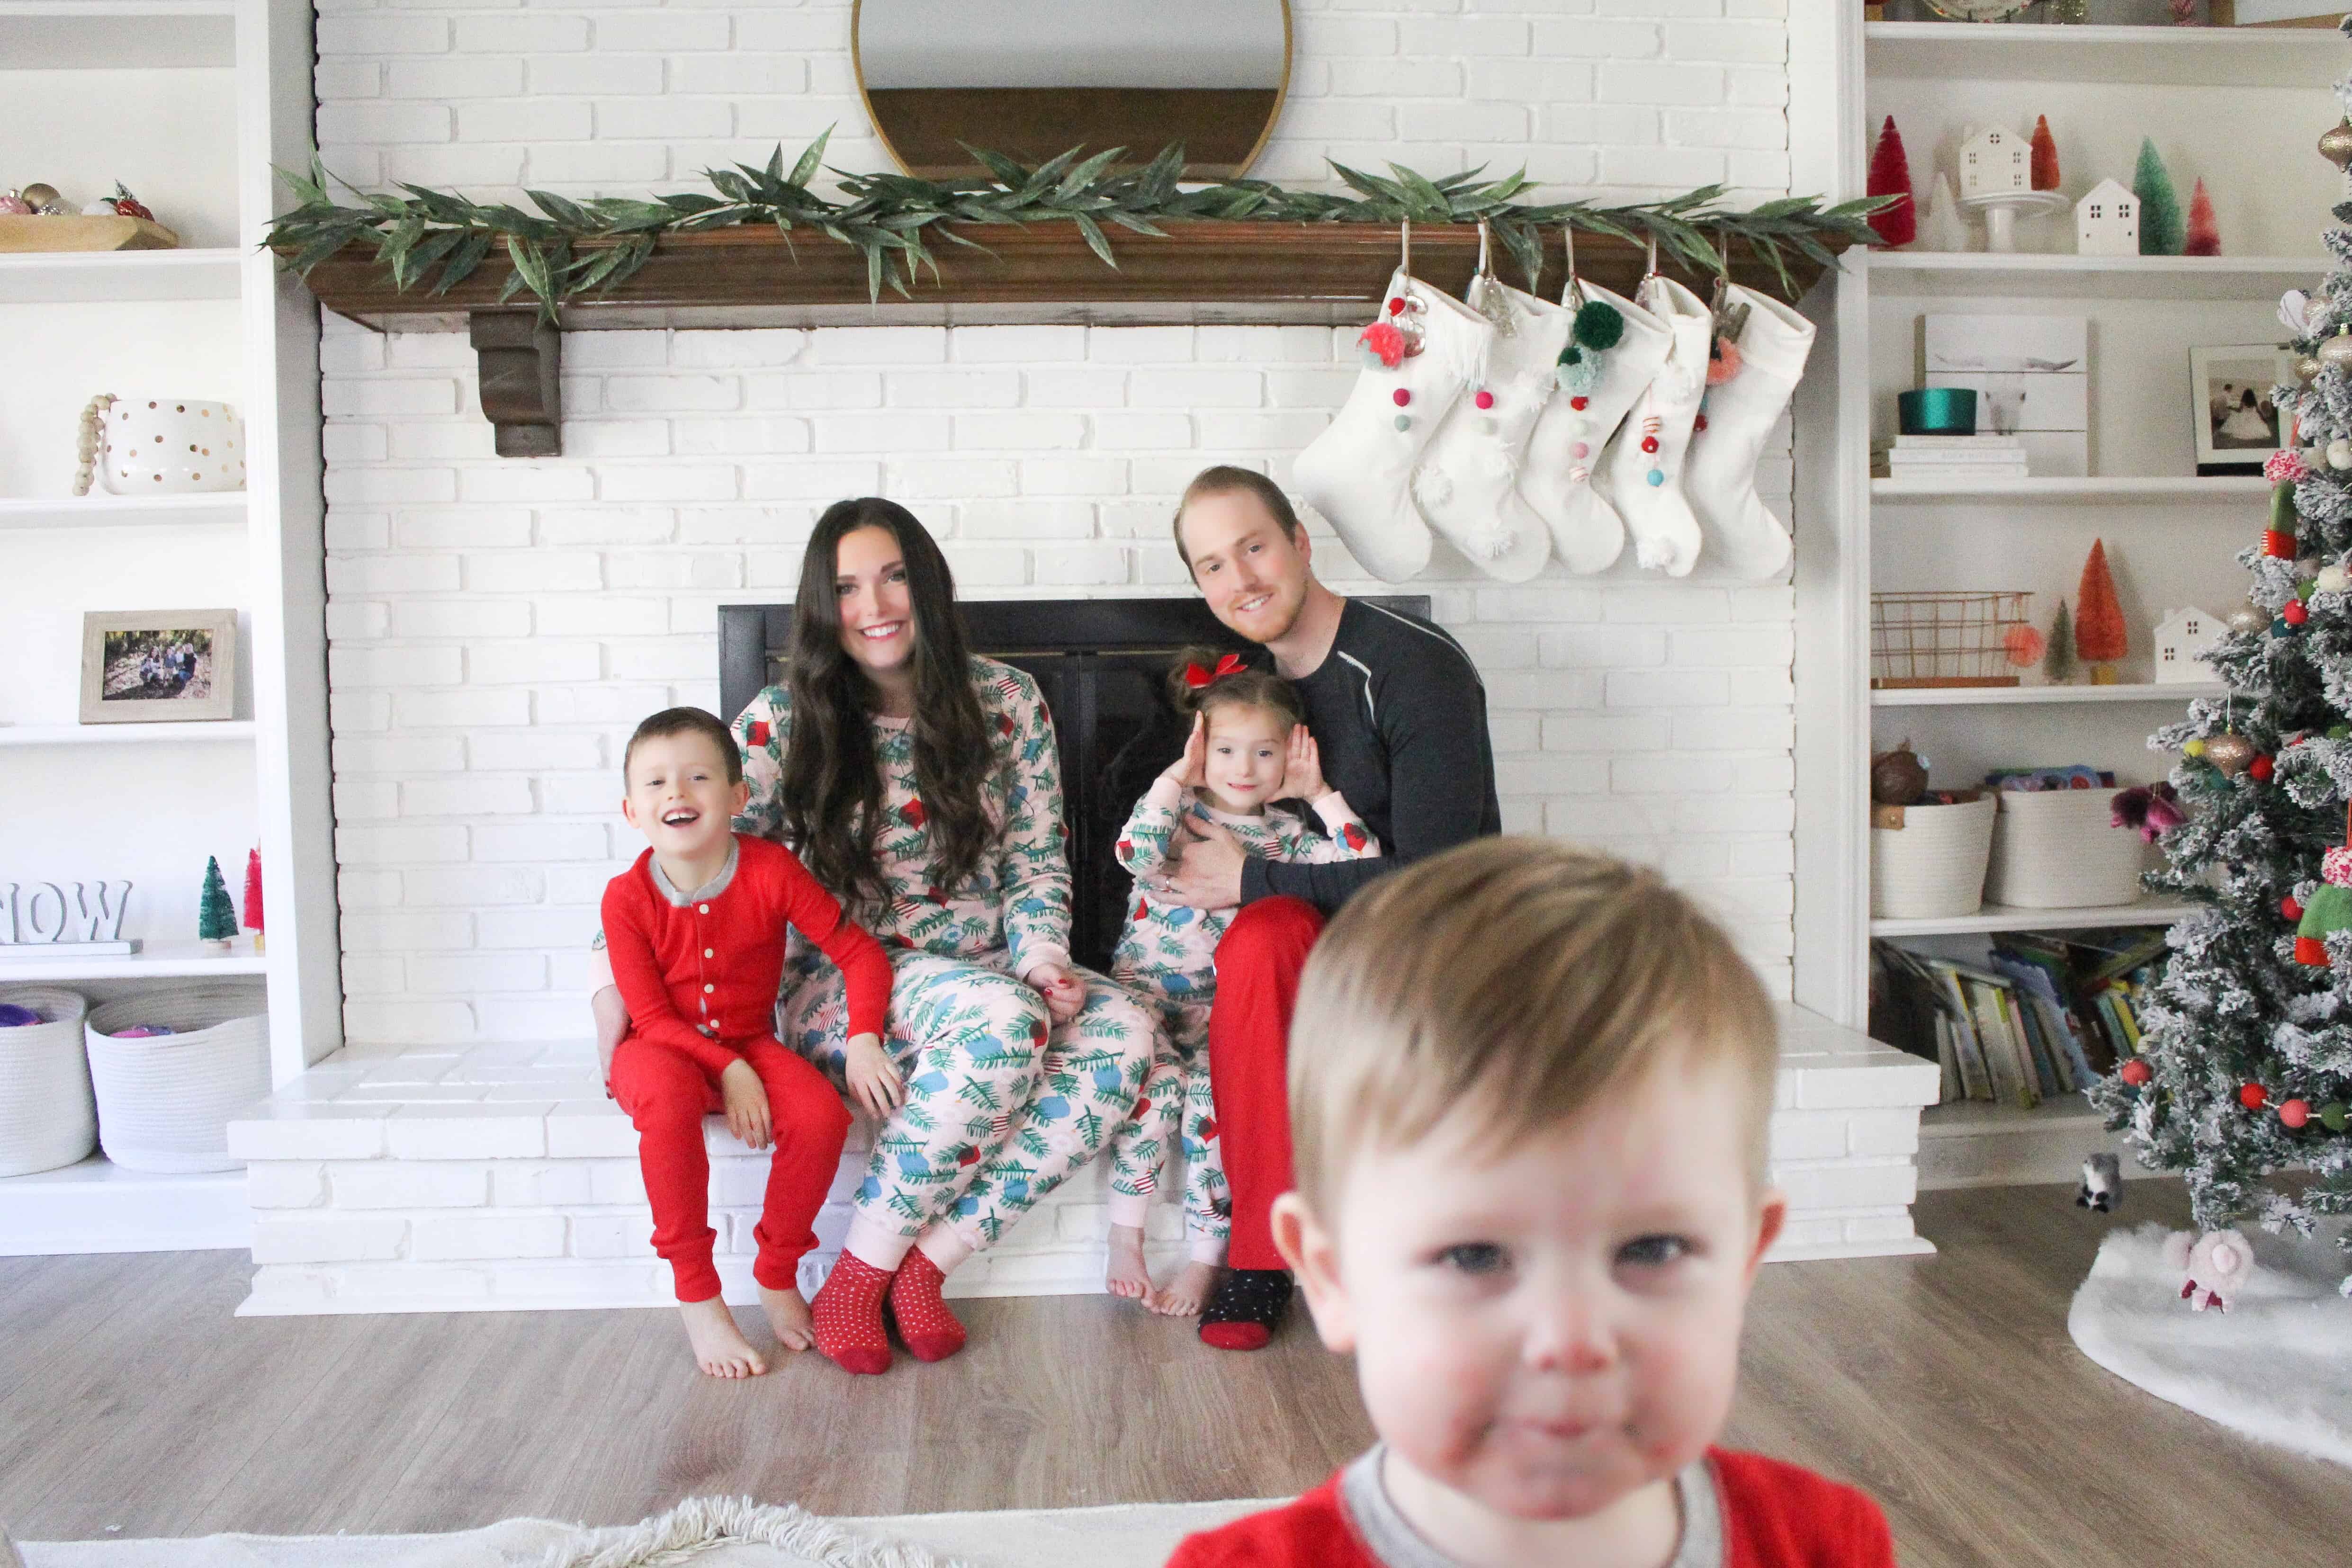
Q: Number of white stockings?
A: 5